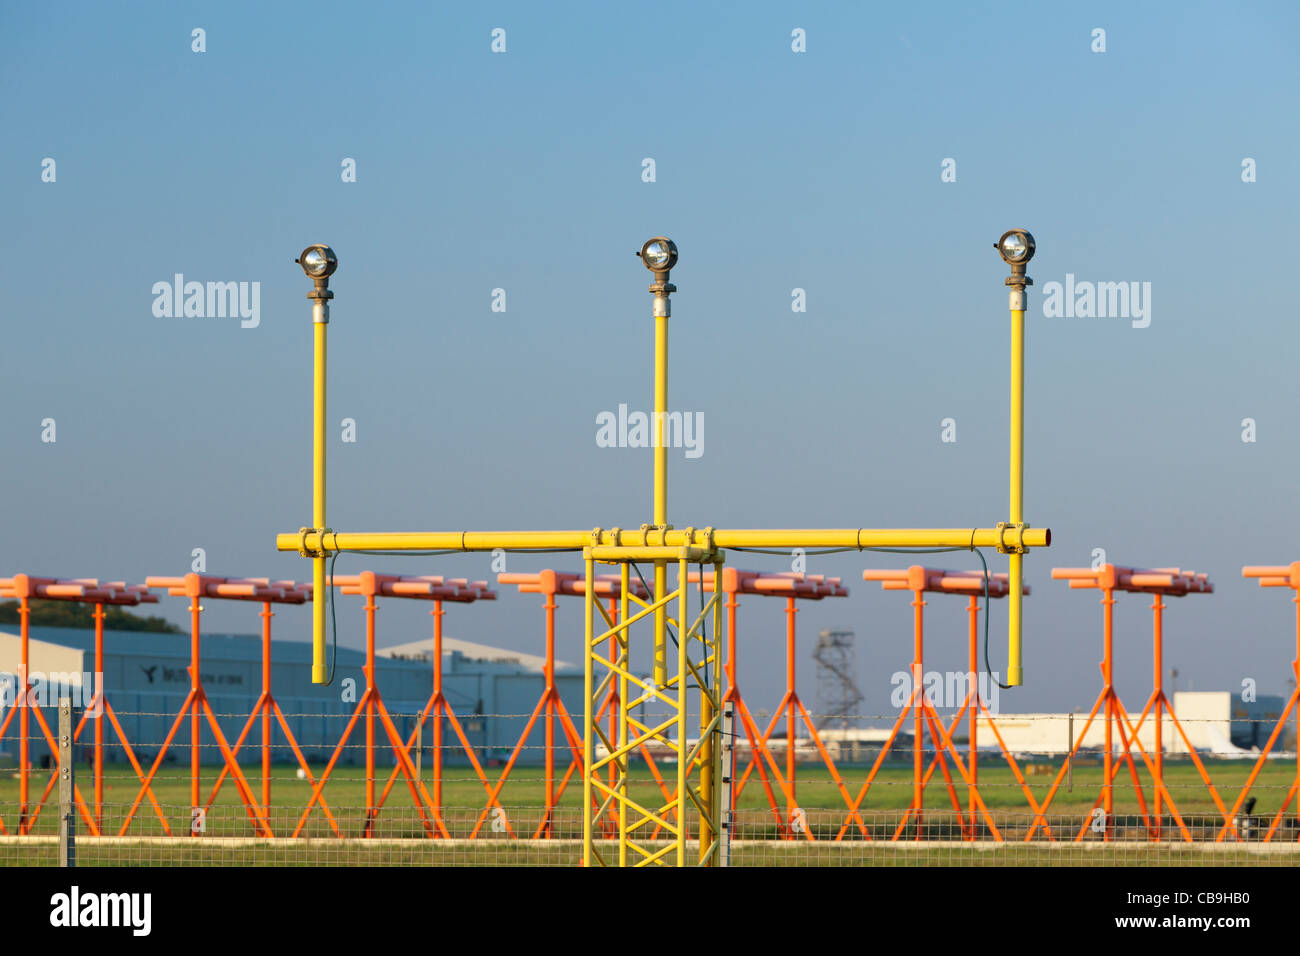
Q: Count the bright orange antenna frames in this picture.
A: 8